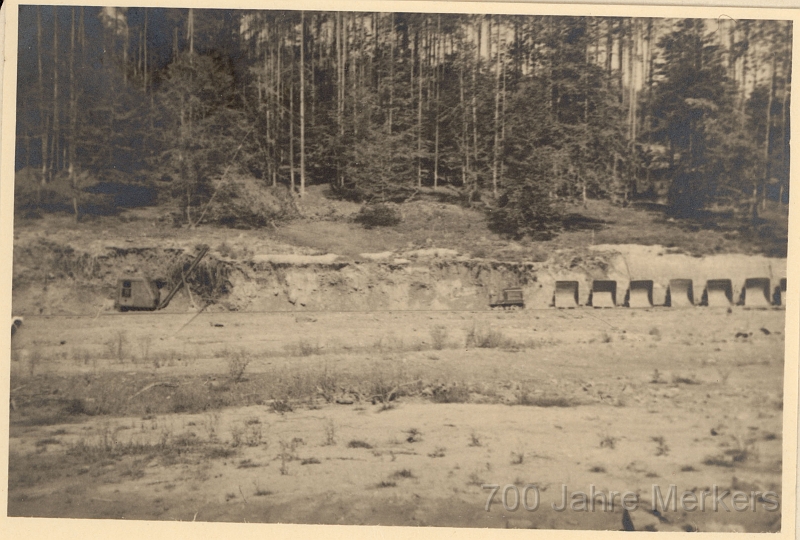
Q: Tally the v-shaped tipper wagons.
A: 7